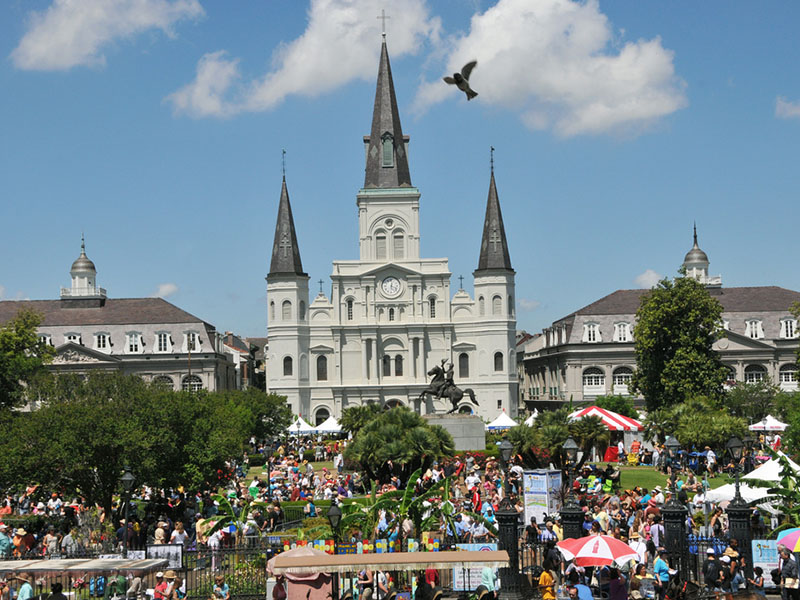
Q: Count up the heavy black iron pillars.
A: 4